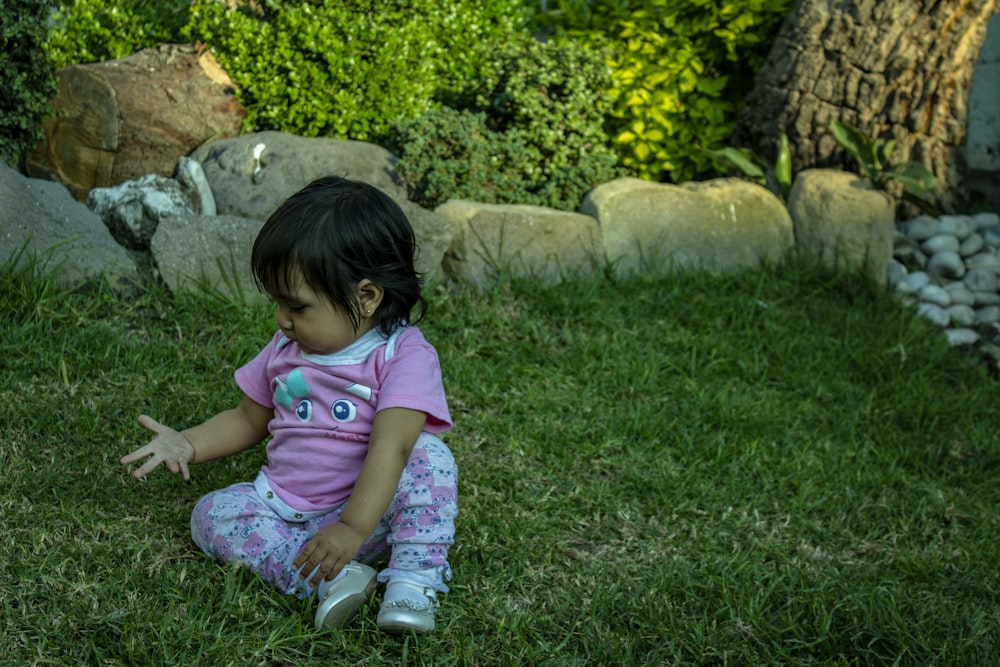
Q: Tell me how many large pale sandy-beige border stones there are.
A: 3